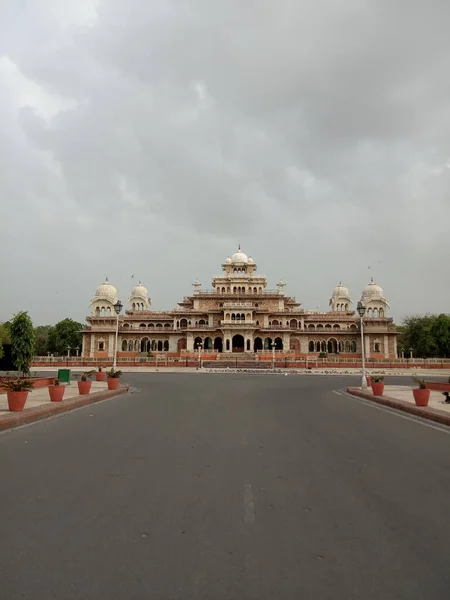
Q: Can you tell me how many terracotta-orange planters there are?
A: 8